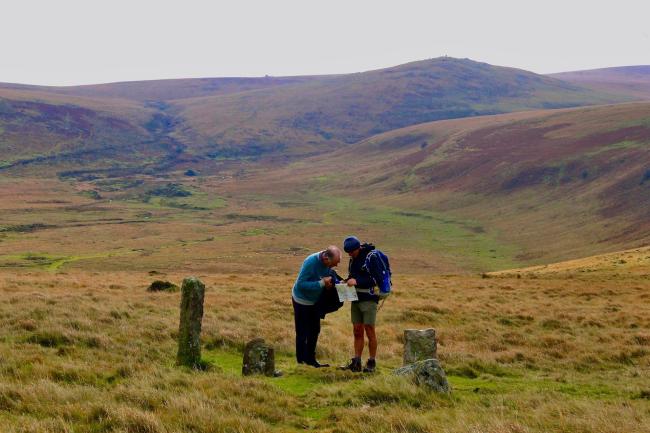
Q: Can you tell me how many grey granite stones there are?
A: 4